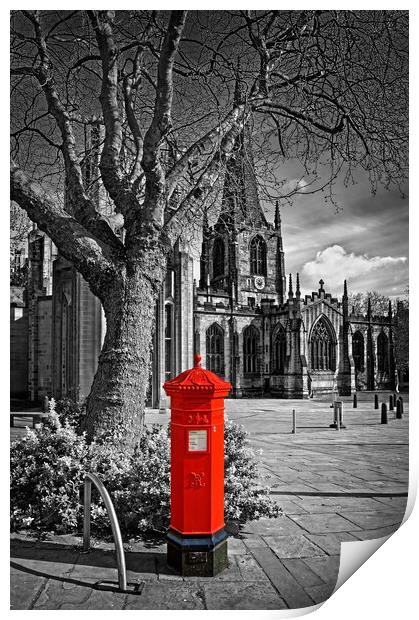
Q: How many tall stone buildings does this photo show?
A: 1